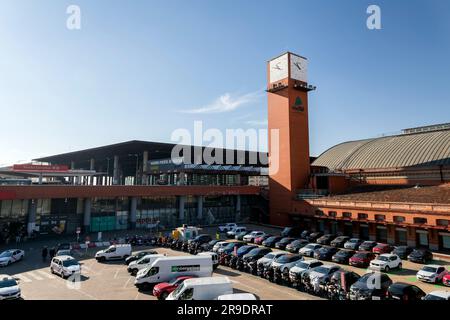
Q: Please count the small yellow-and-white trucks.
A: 1